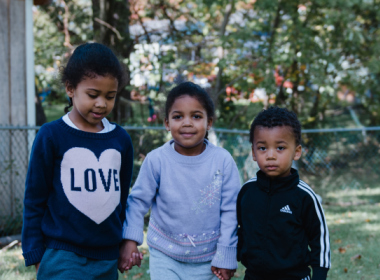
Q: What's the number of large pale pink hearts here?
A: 1